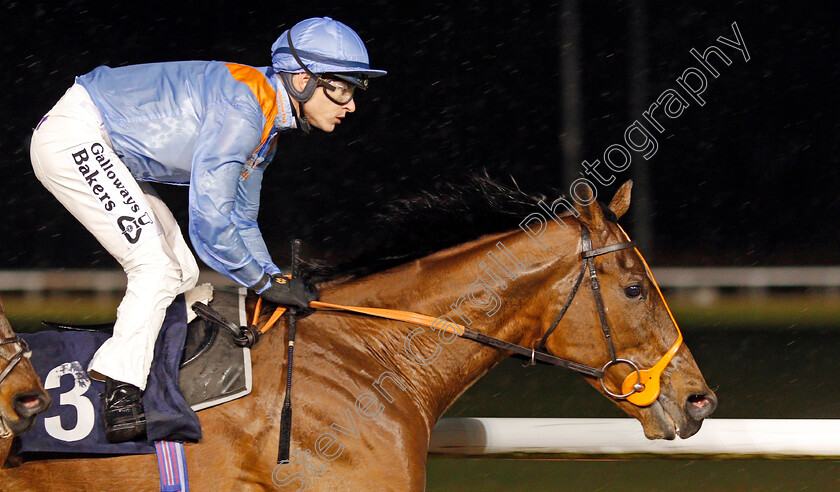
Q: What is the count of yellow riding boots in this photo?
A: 0